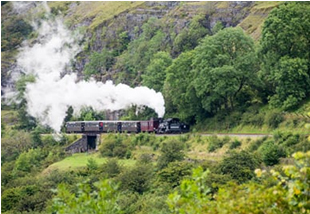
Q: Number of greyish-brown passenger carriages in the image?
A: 4